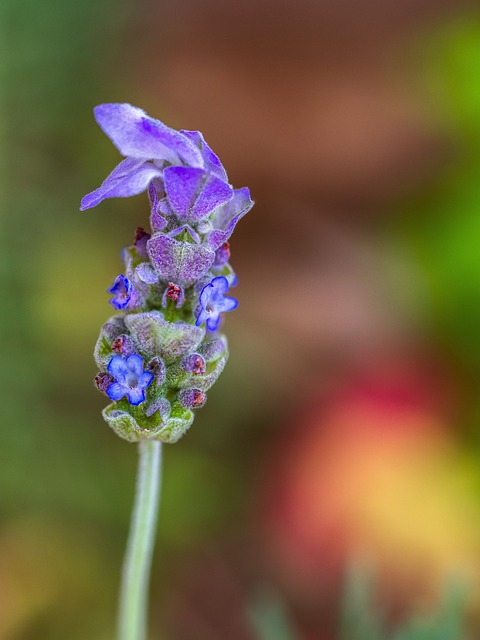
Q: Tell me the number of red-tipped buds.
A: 7